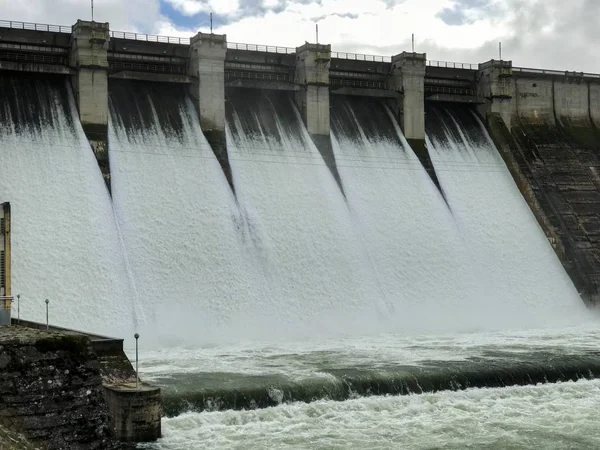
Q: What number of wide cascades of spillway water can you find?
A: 5